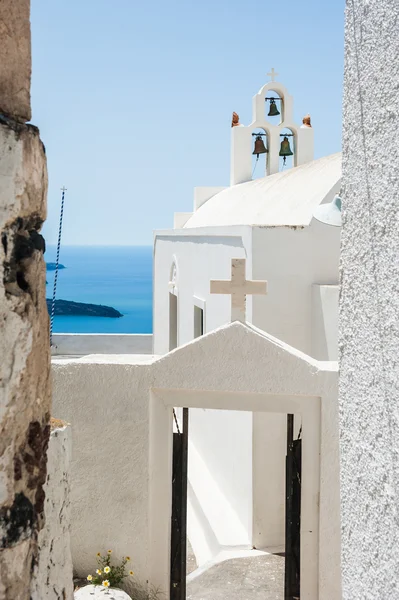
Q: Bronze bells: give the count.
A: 3